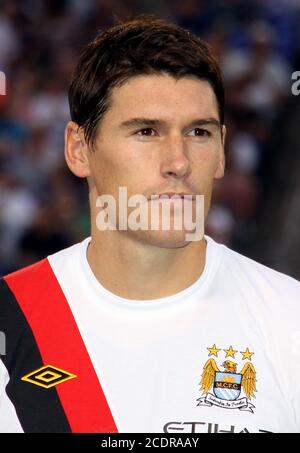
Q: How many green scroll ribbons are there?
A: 0